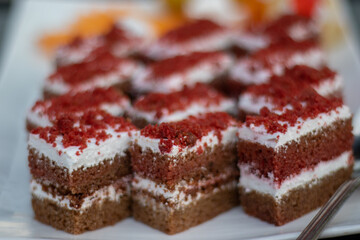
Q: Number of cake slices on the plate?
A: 12